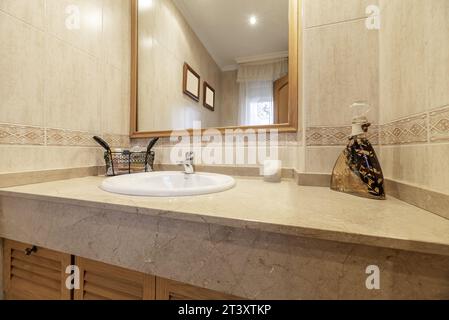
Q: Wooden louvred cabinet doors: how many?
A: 3